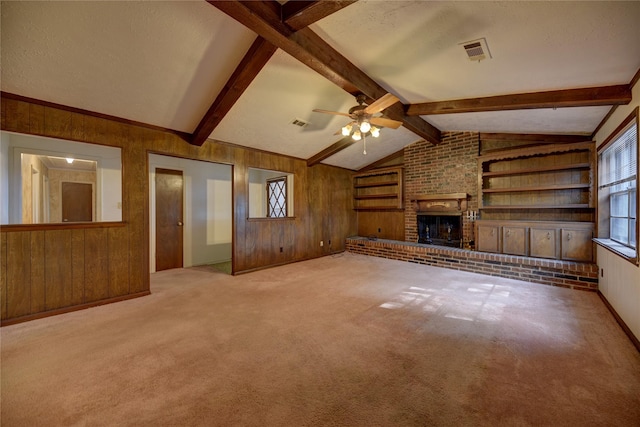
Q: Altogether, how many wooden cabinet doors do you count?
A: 4